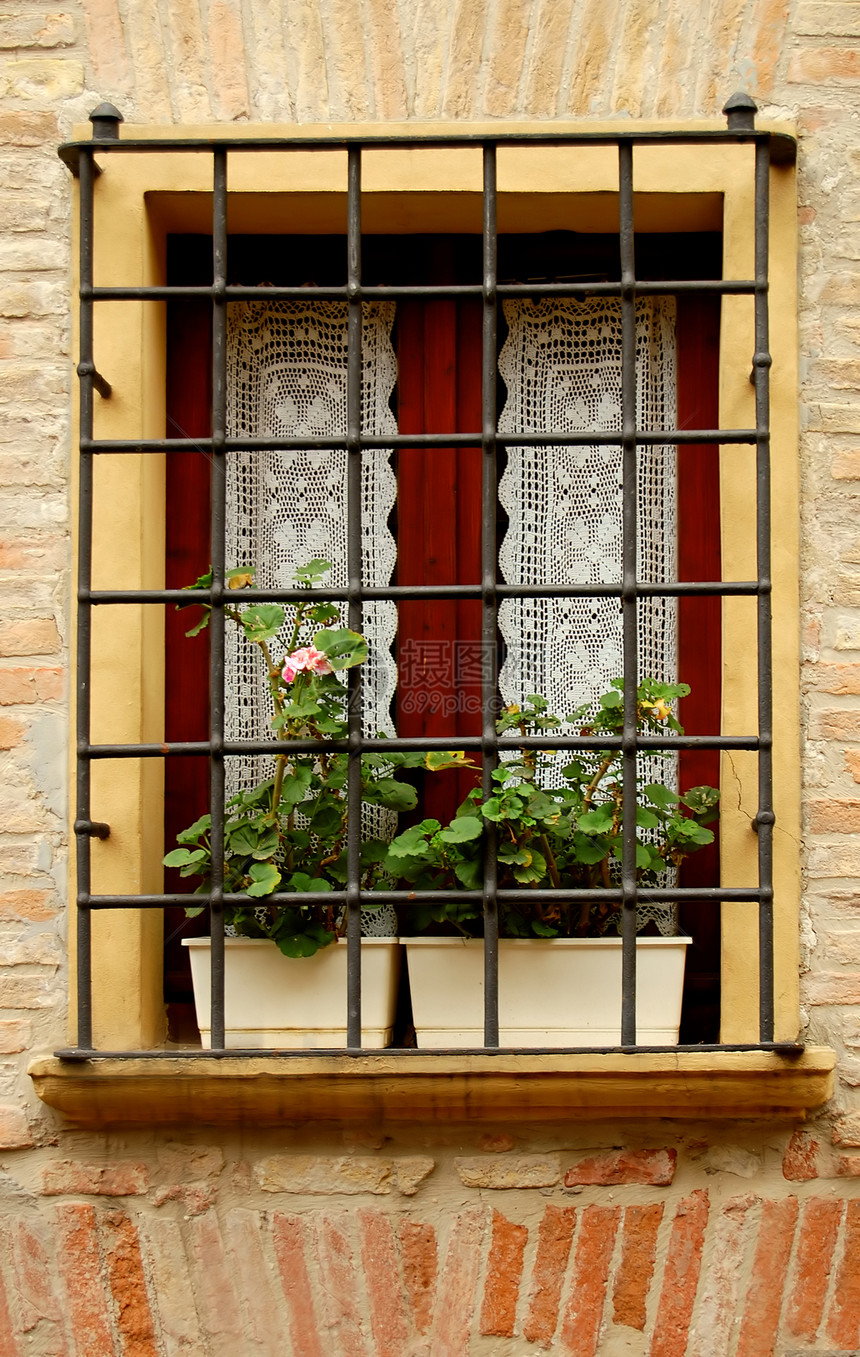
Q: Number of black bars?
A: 13